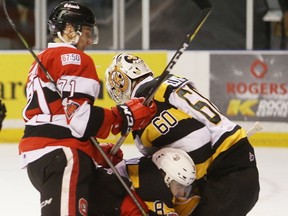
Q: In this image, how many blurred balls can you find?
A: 0